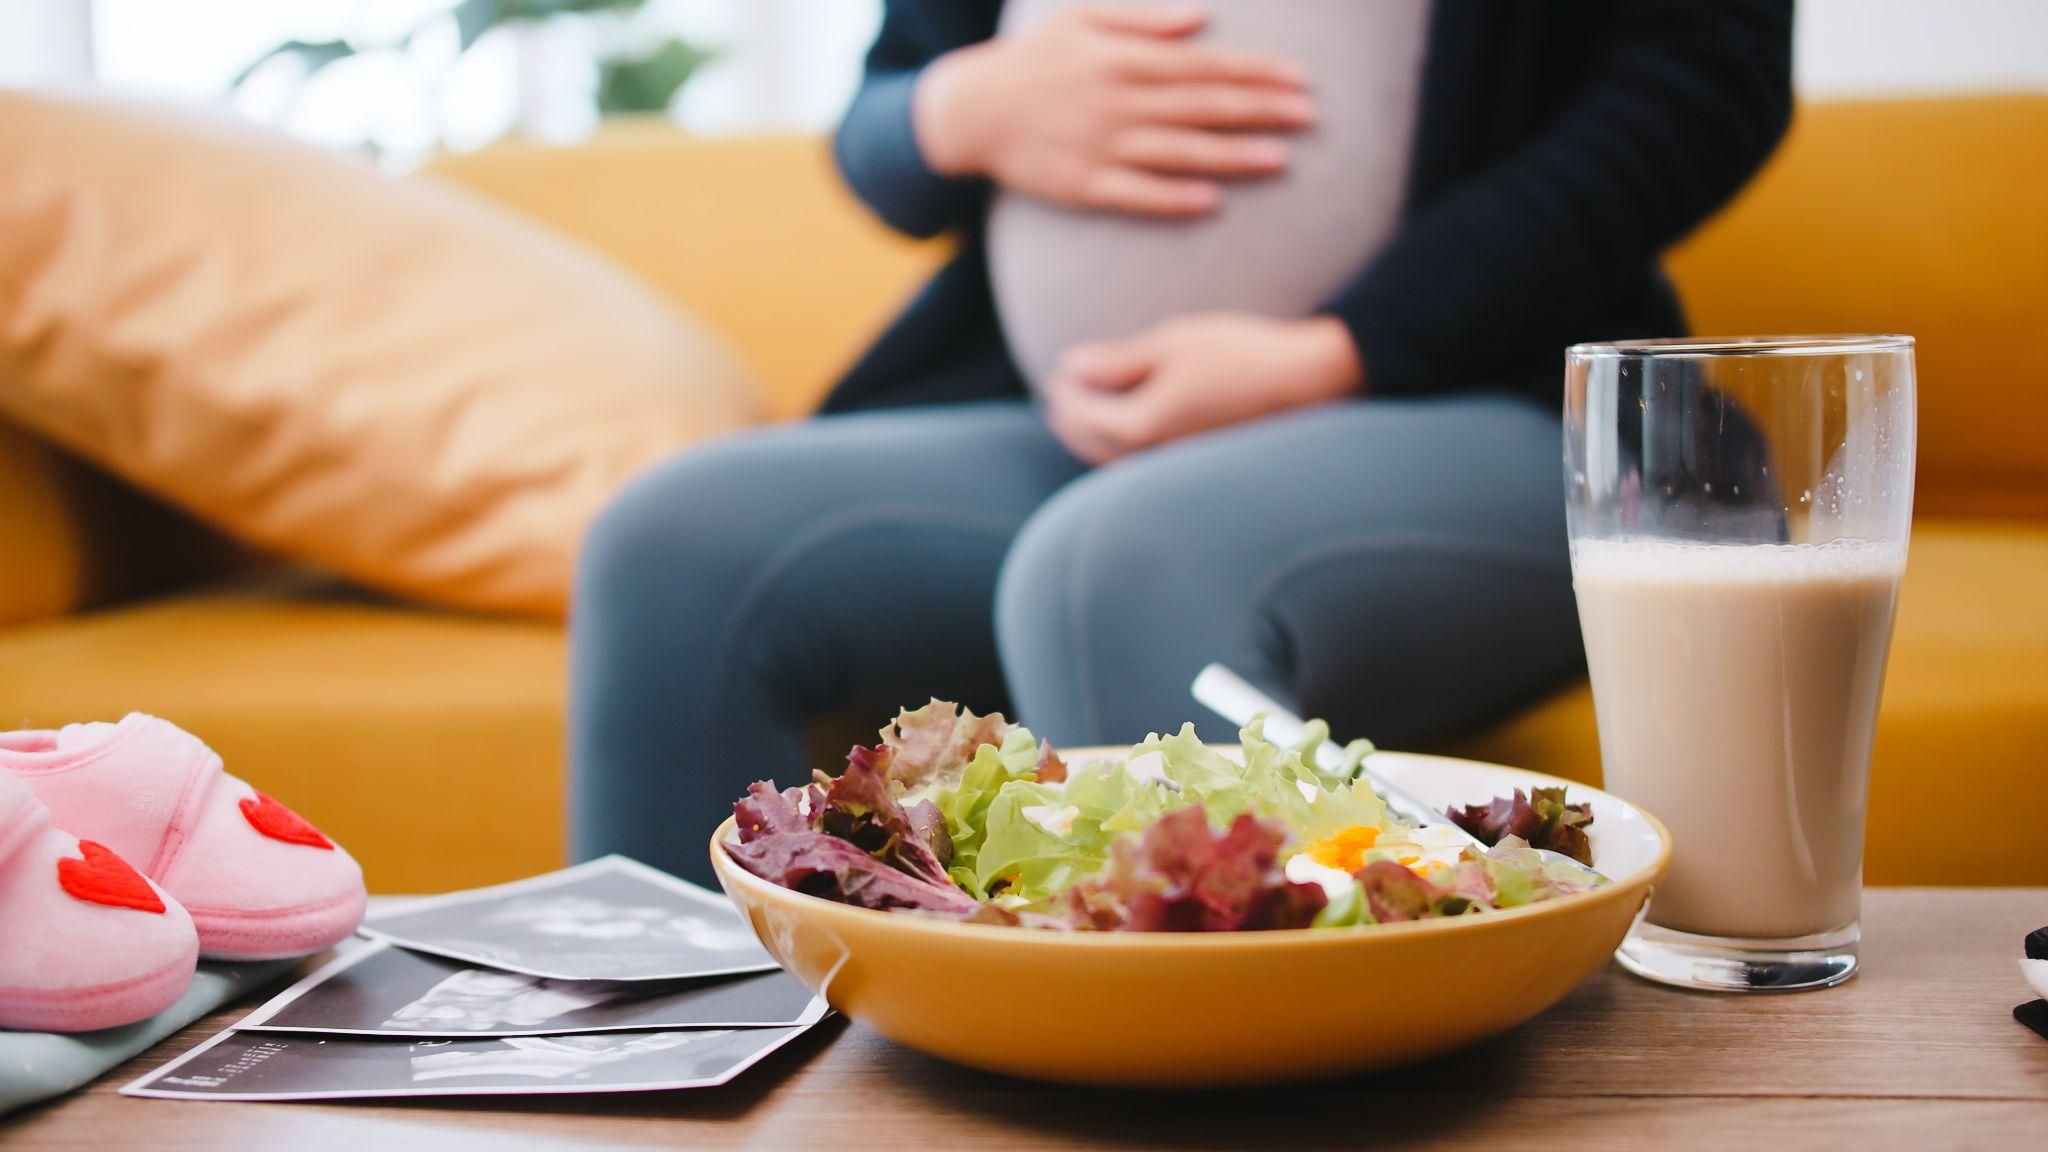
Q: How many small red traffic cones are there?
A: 0